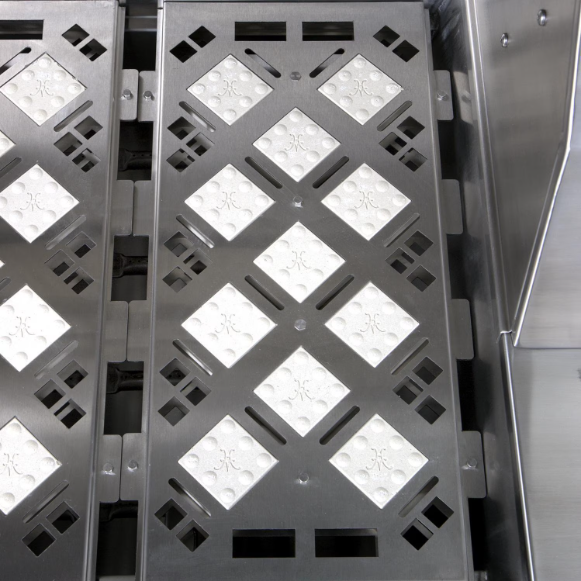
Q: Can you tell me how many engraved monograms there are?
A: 15